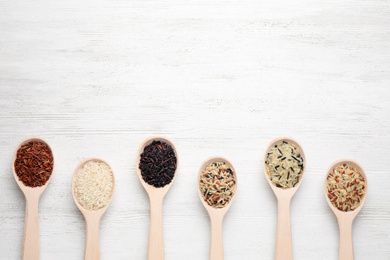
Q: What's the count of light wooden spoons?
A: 6